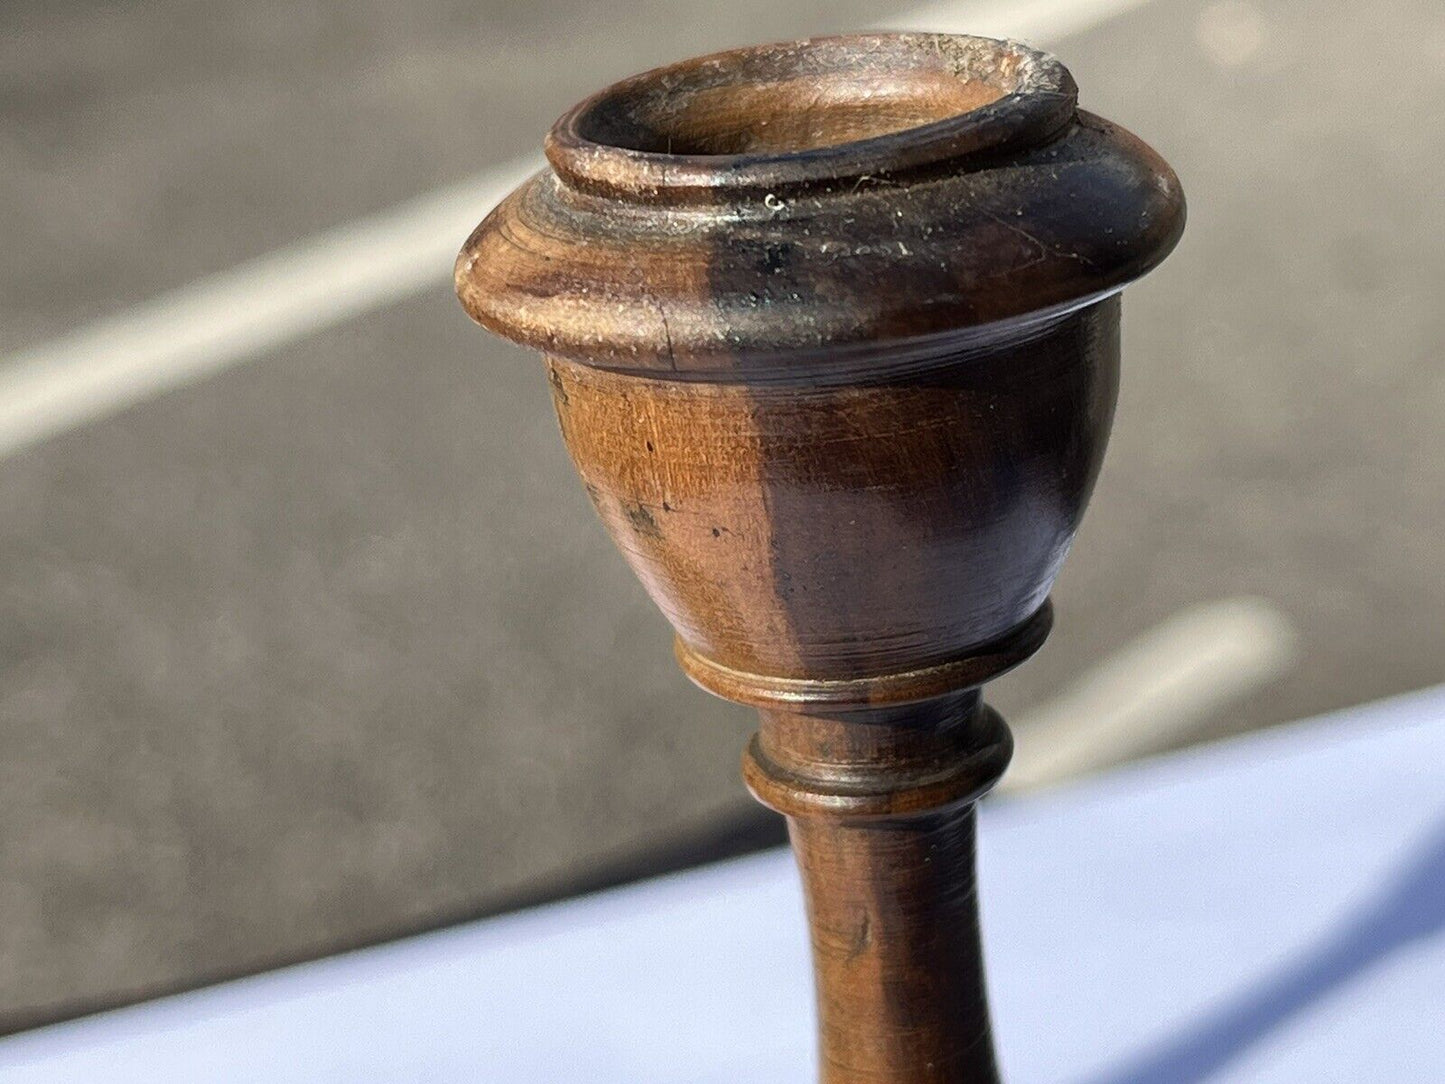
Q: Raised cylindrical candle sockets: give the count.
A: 1